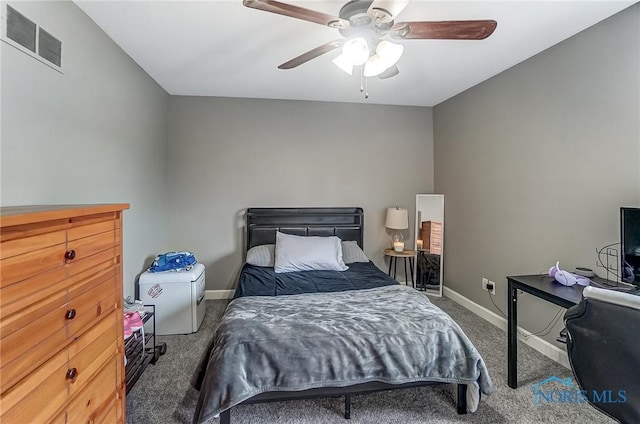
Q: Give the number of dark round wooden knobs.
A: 3